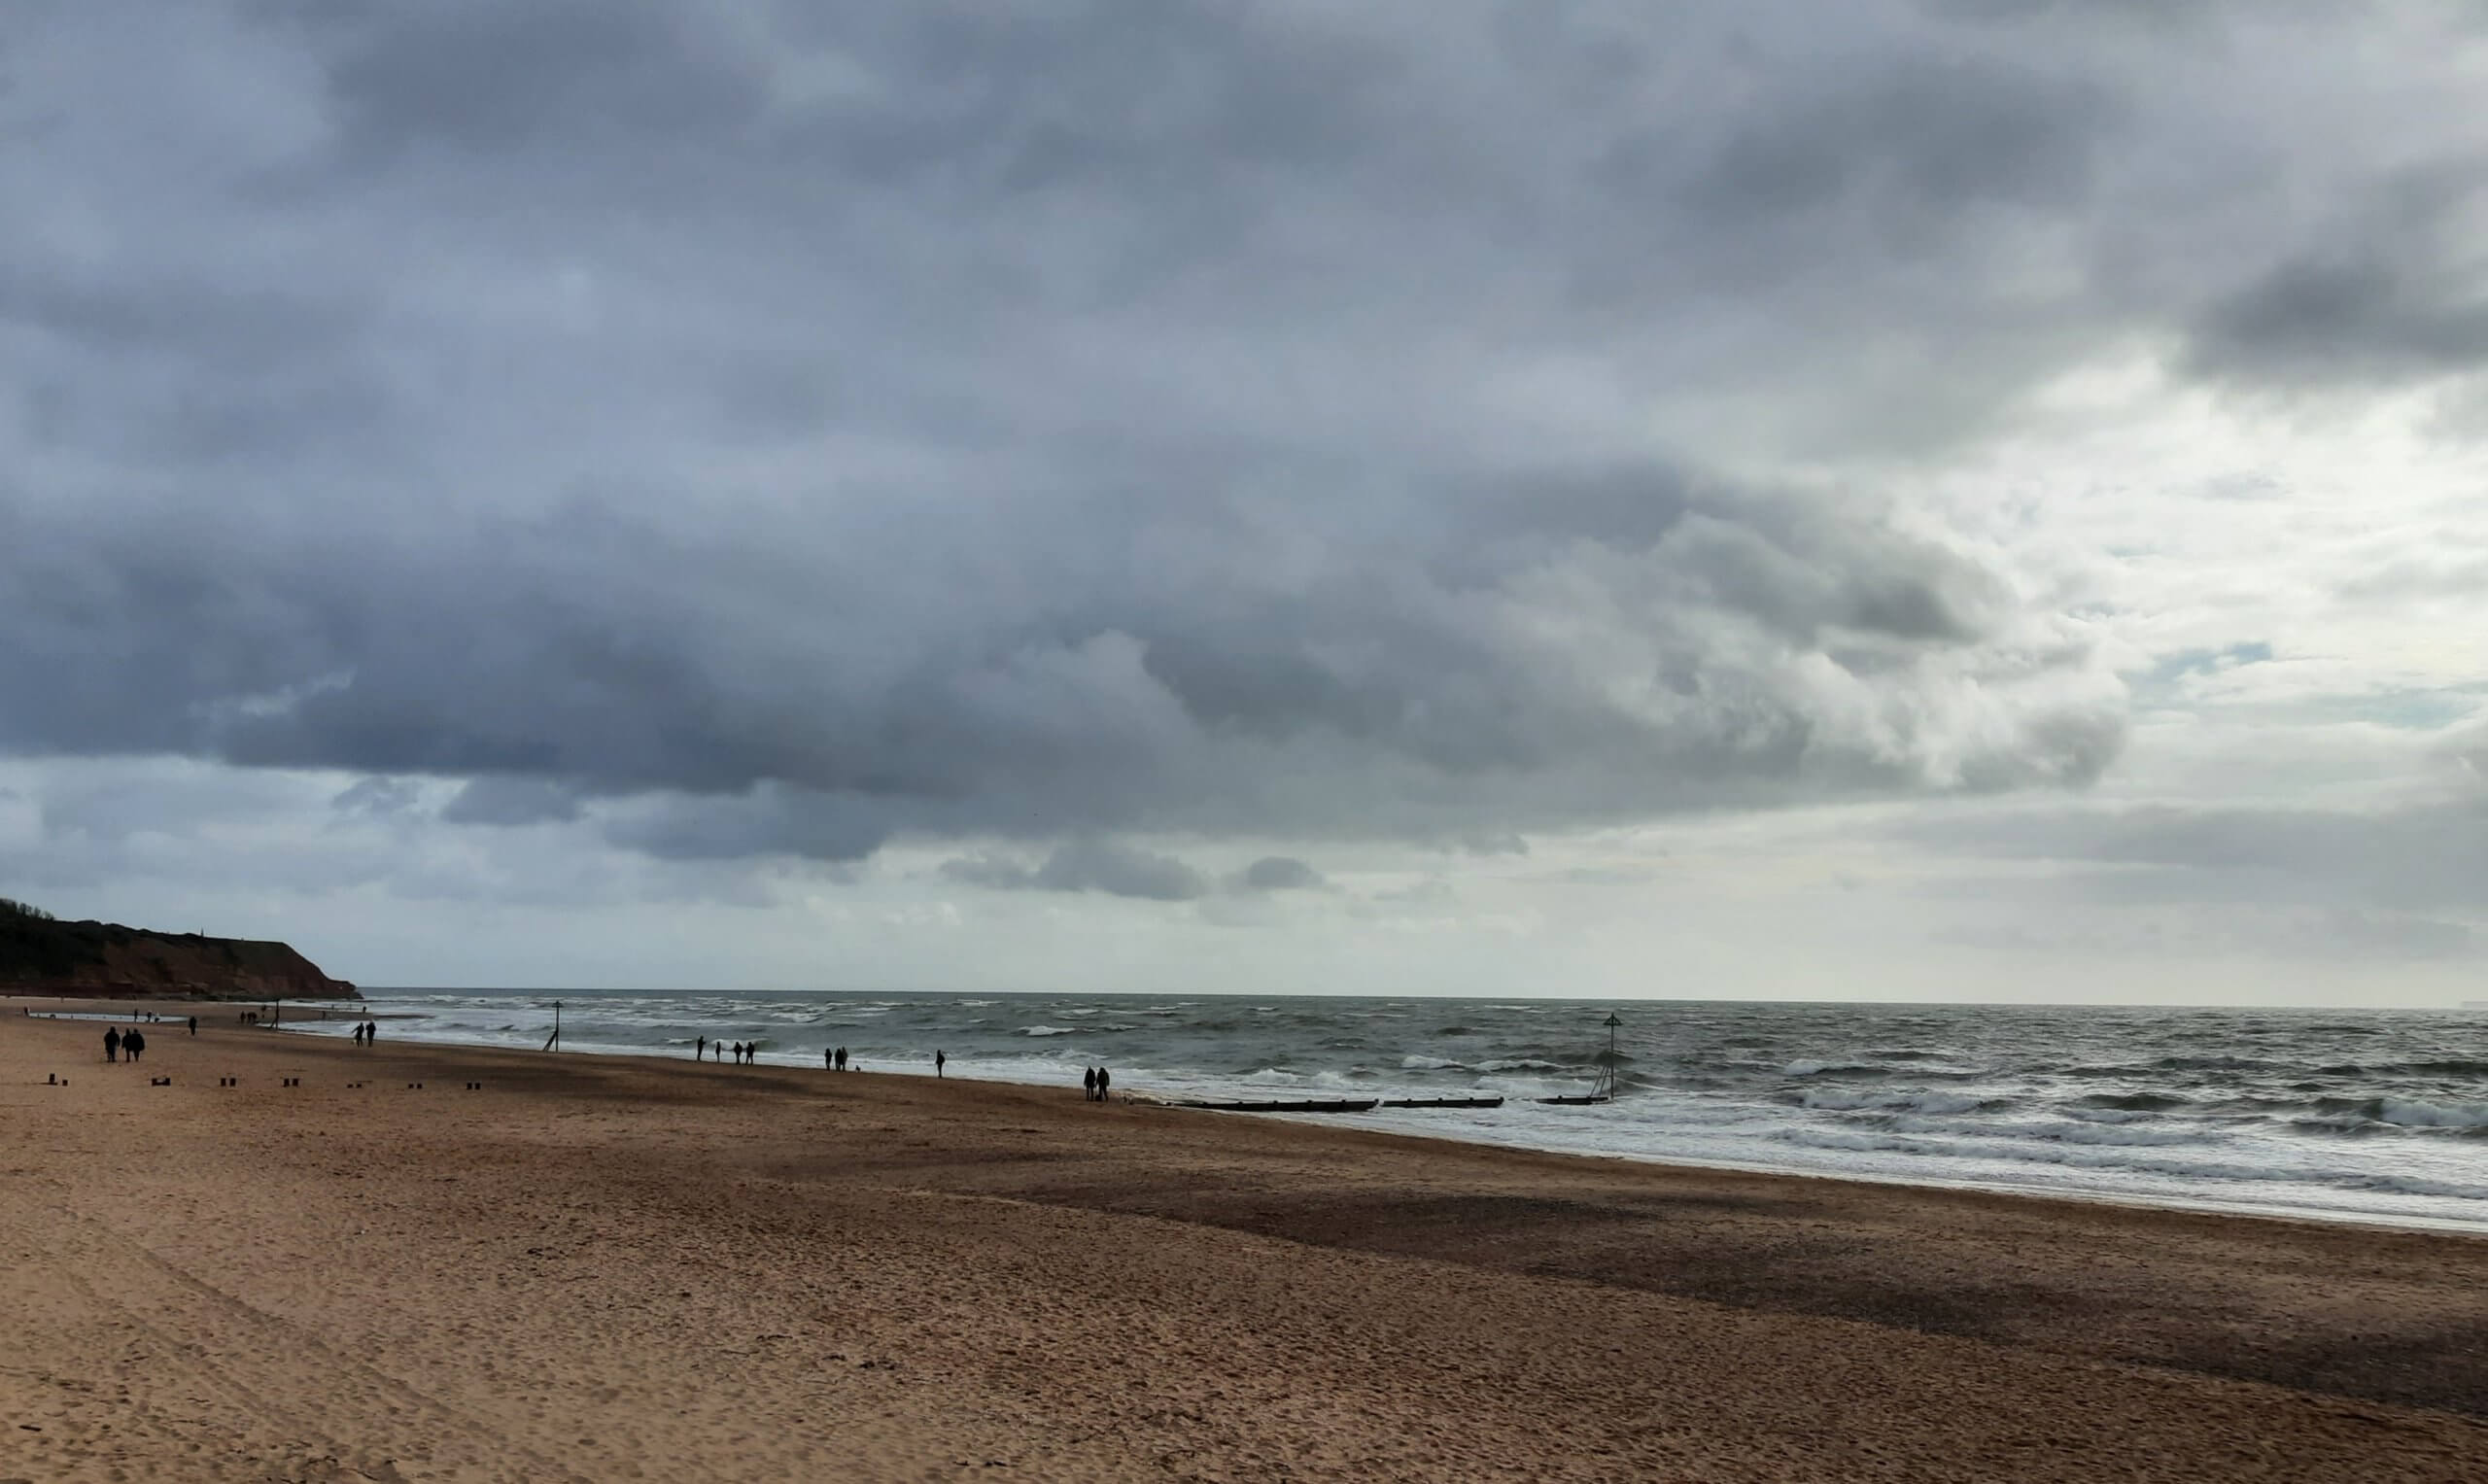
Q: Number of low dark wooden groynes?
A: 3